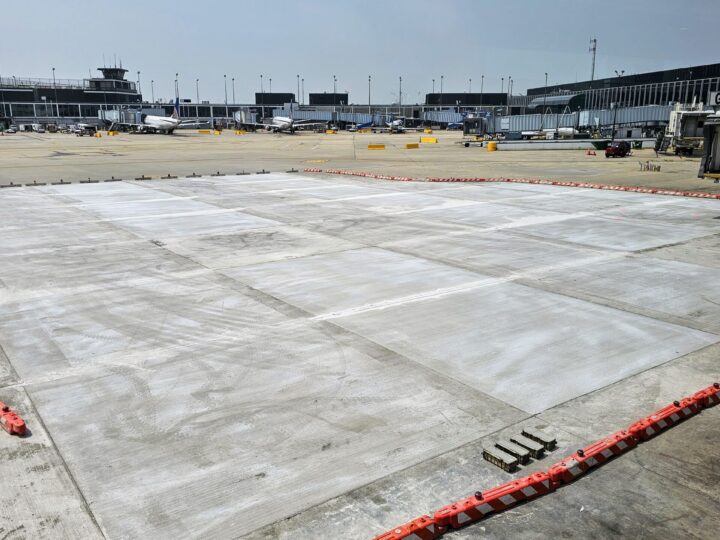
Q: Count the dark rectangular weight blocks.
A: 4